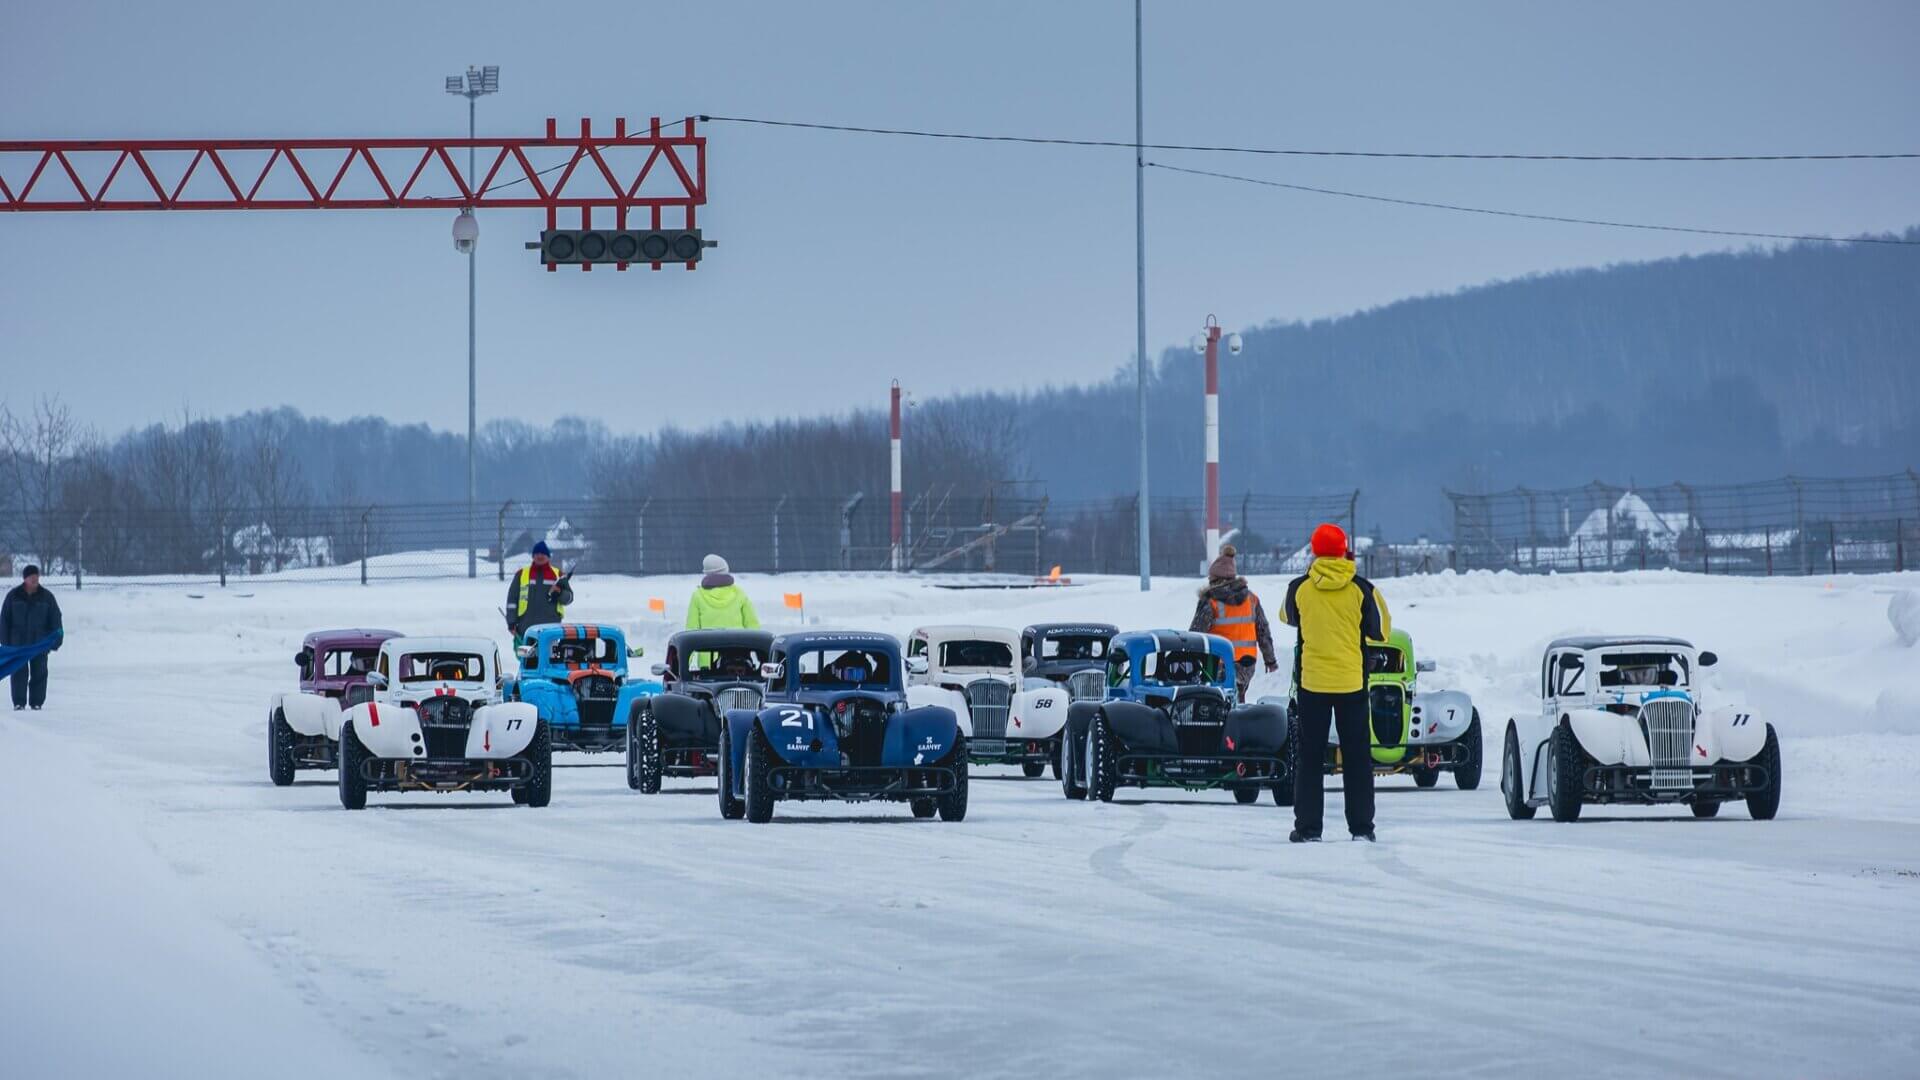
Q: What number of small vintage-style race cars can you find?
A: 10